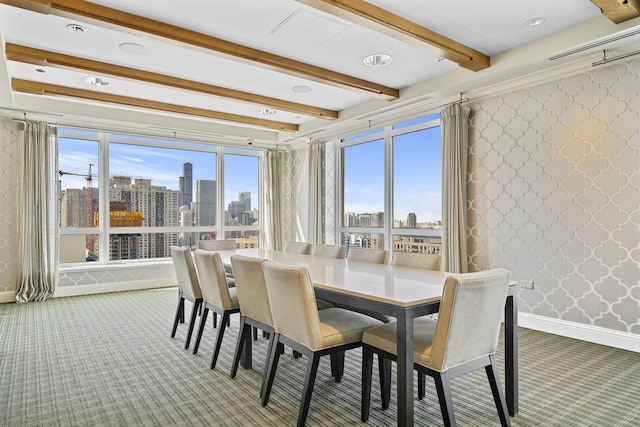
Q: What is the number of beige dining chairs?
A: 10